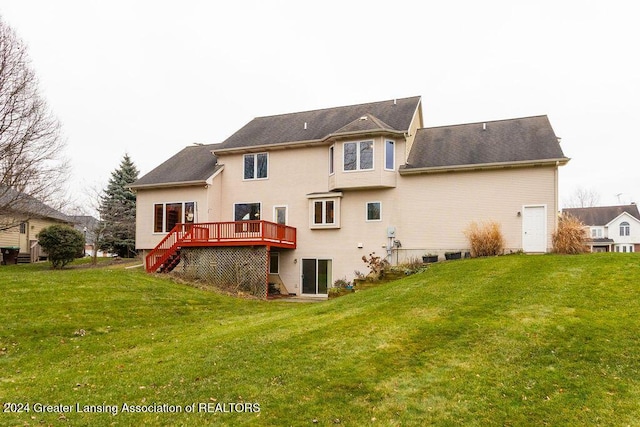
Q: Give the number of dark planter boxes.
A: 2